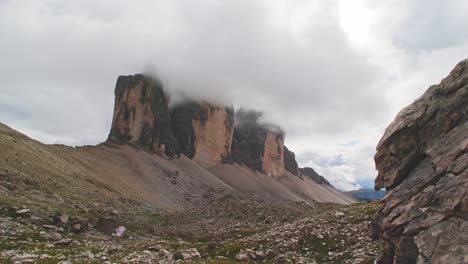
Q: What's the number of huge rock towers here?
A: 3